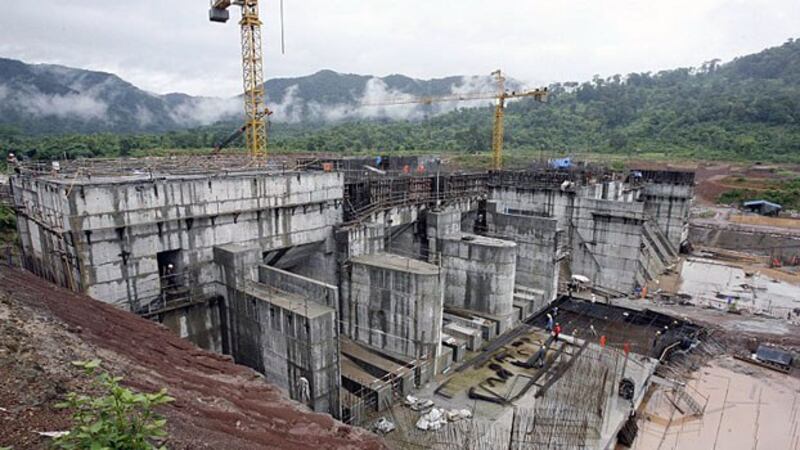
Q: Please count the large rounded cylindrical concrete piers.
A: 2